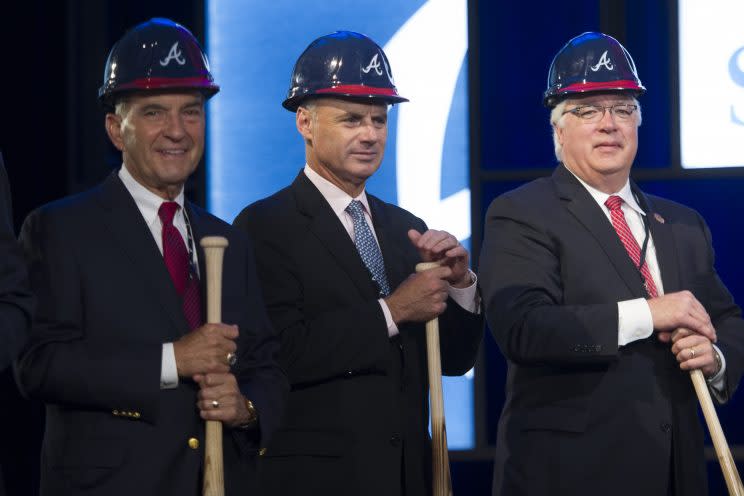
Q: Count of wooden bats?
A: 3